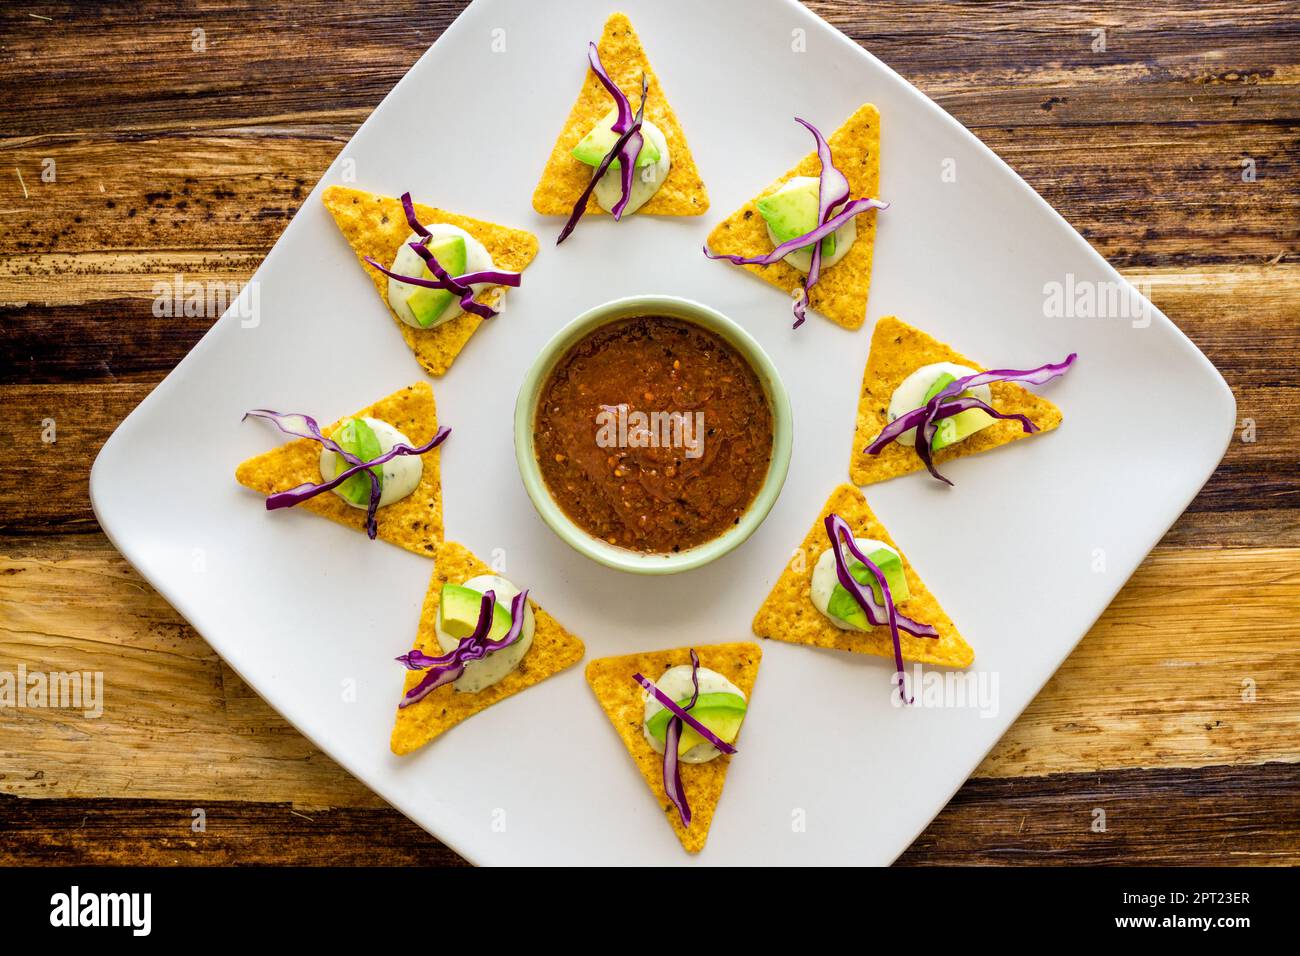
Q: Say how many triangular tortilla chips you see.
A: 8